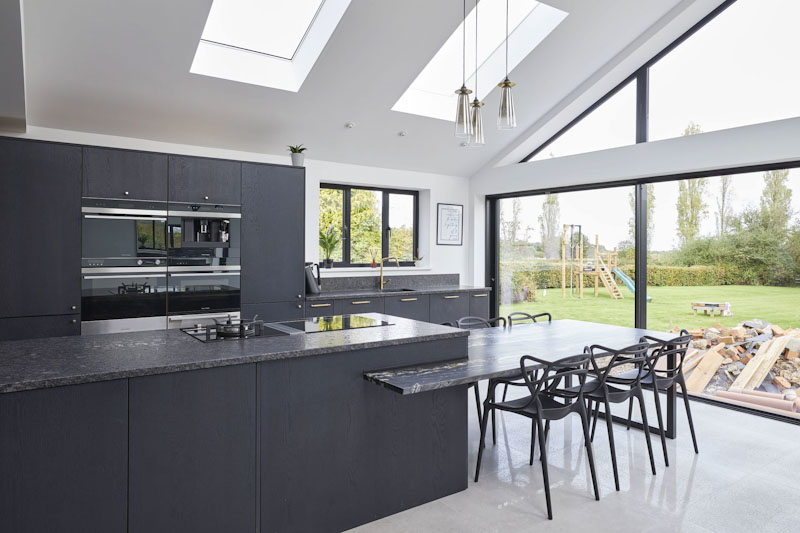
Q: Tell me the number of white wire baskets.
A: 0